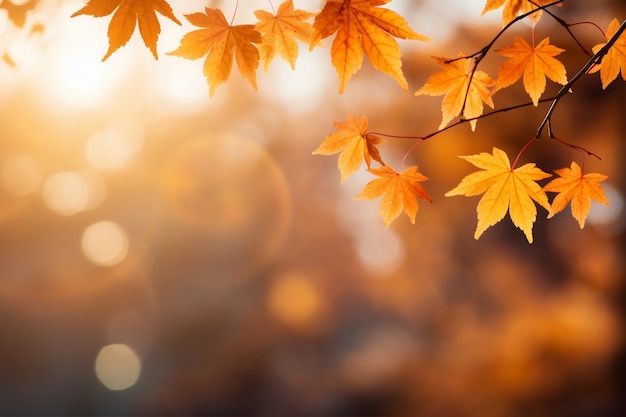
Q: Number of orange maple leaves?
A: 12